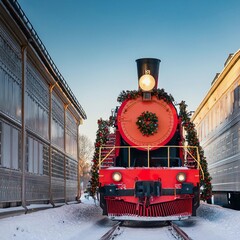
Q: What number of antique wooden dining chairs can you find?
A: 0